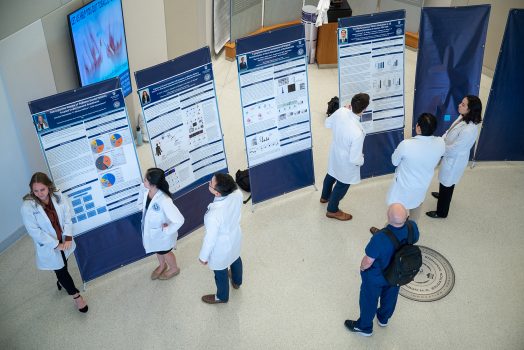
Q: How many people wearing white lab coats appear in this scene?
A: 6